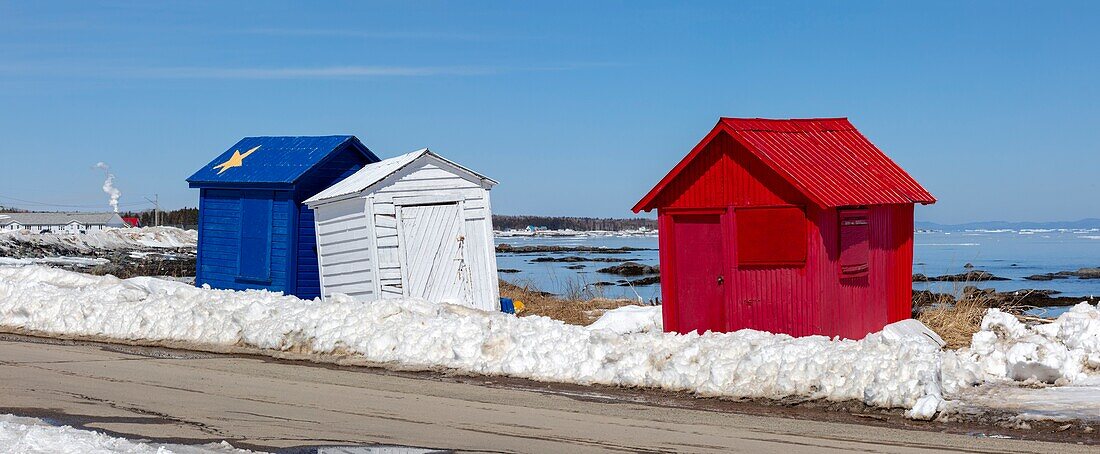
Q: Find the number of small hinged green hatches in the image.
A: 0